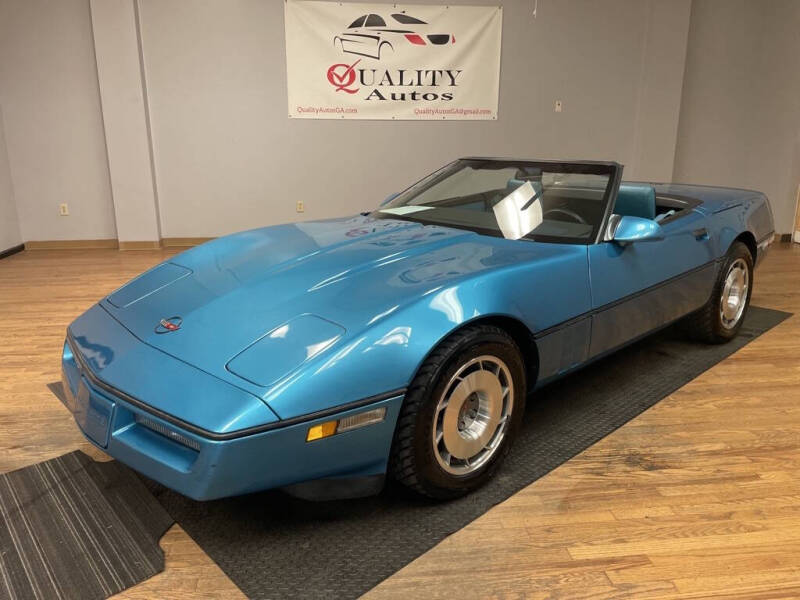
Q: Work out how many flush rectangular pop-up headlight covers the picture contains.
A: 2